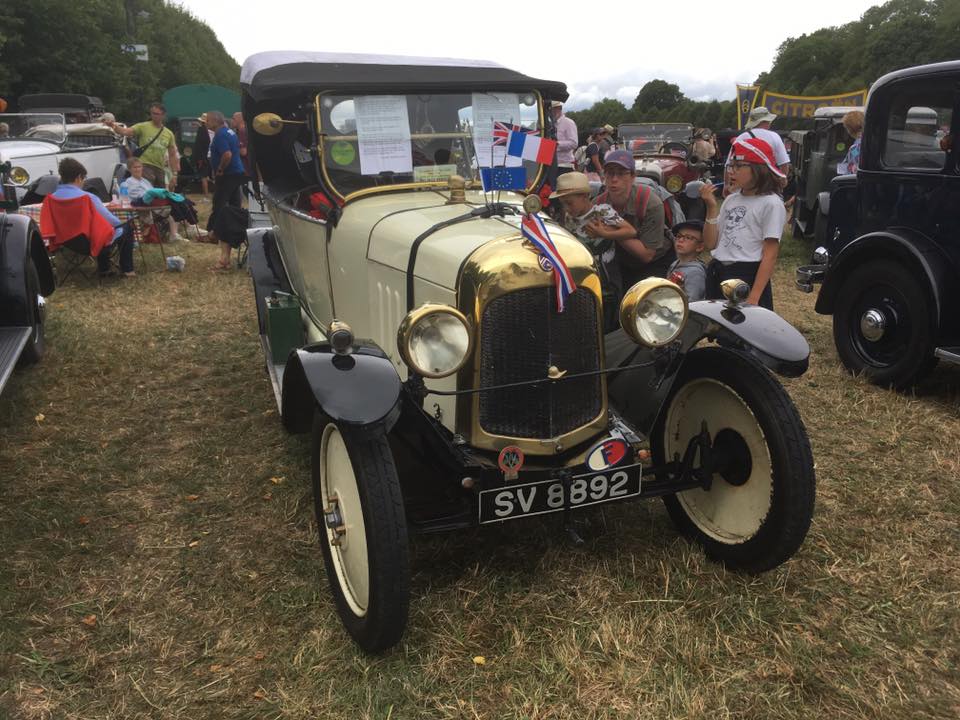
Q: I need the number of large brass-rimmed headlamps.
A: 2